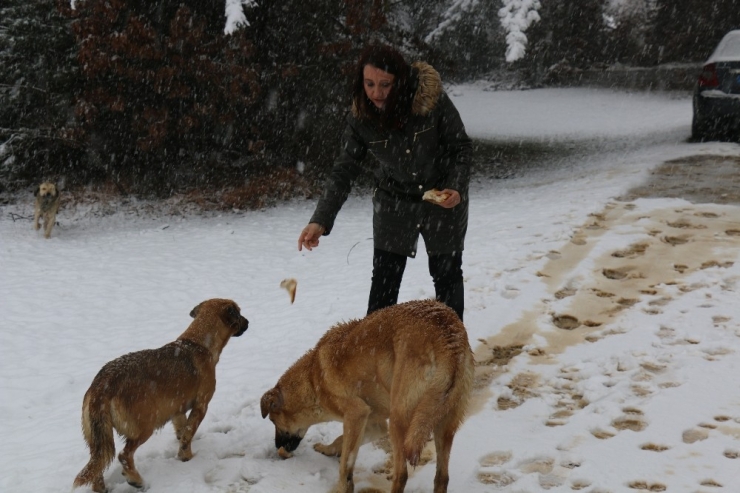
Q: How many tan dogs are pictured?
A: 3